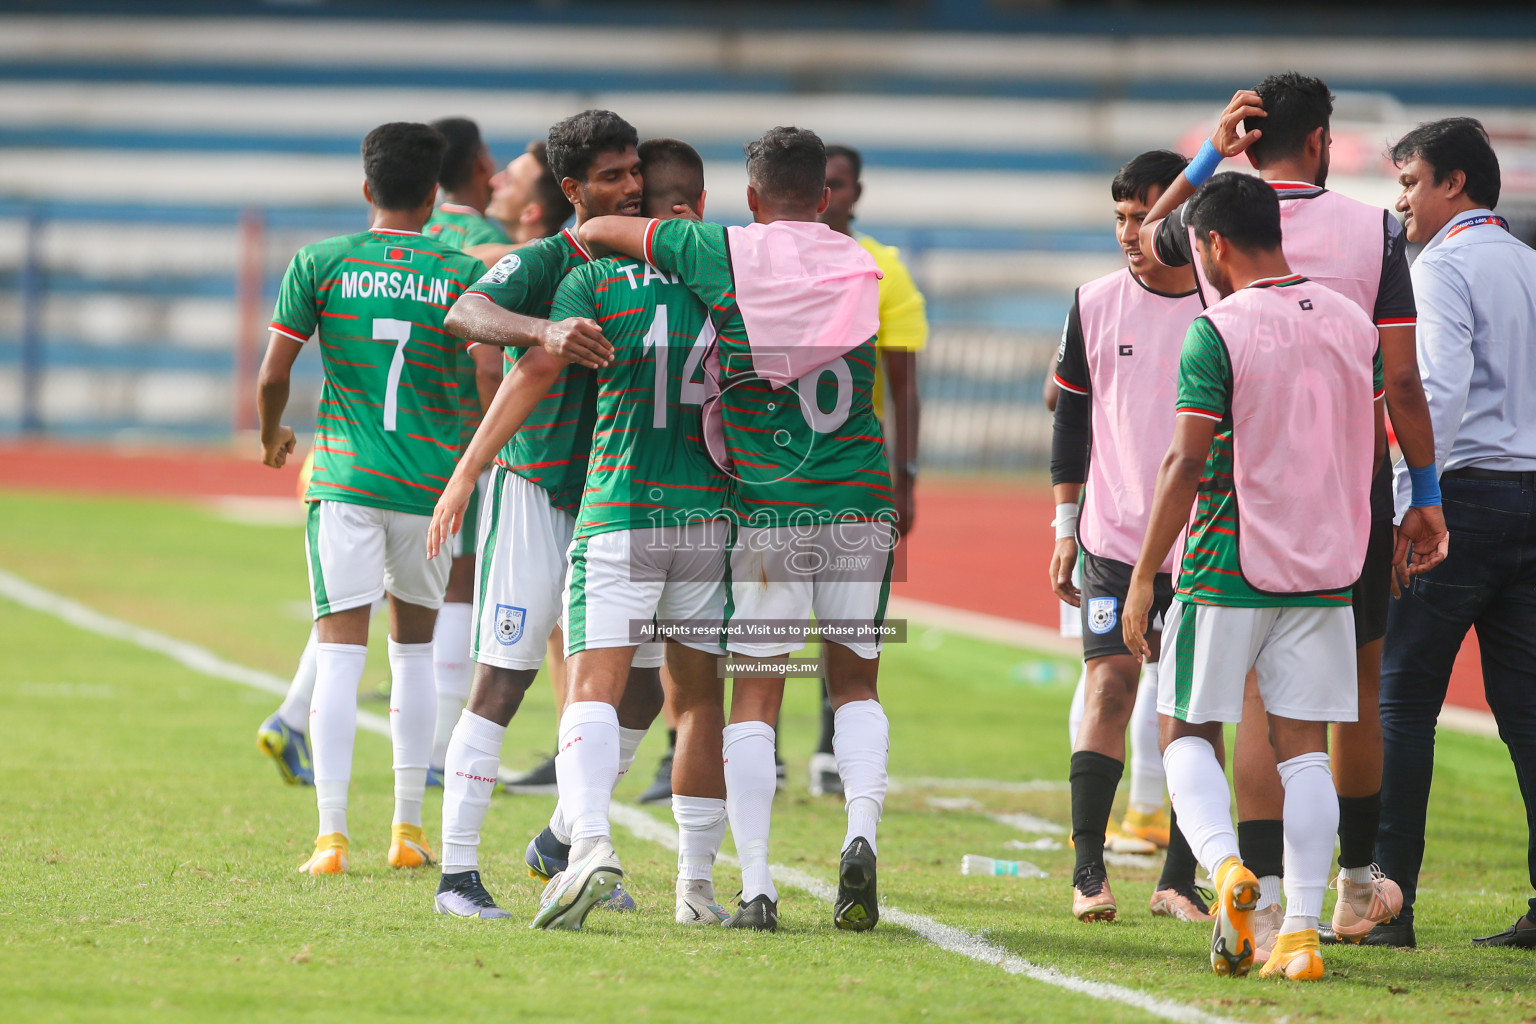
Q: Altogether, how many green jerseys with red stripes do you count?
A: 6